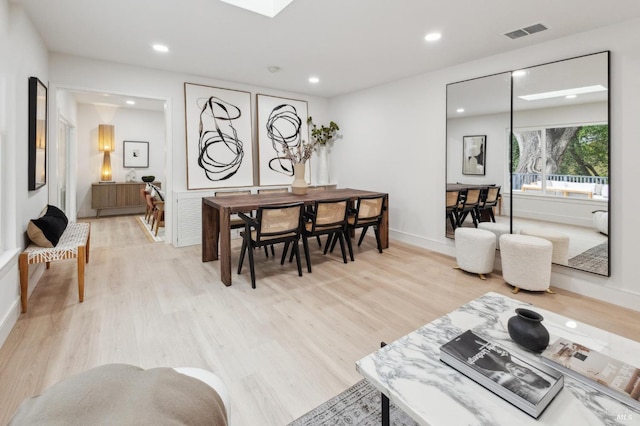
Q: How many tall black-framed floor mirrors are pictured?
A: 2